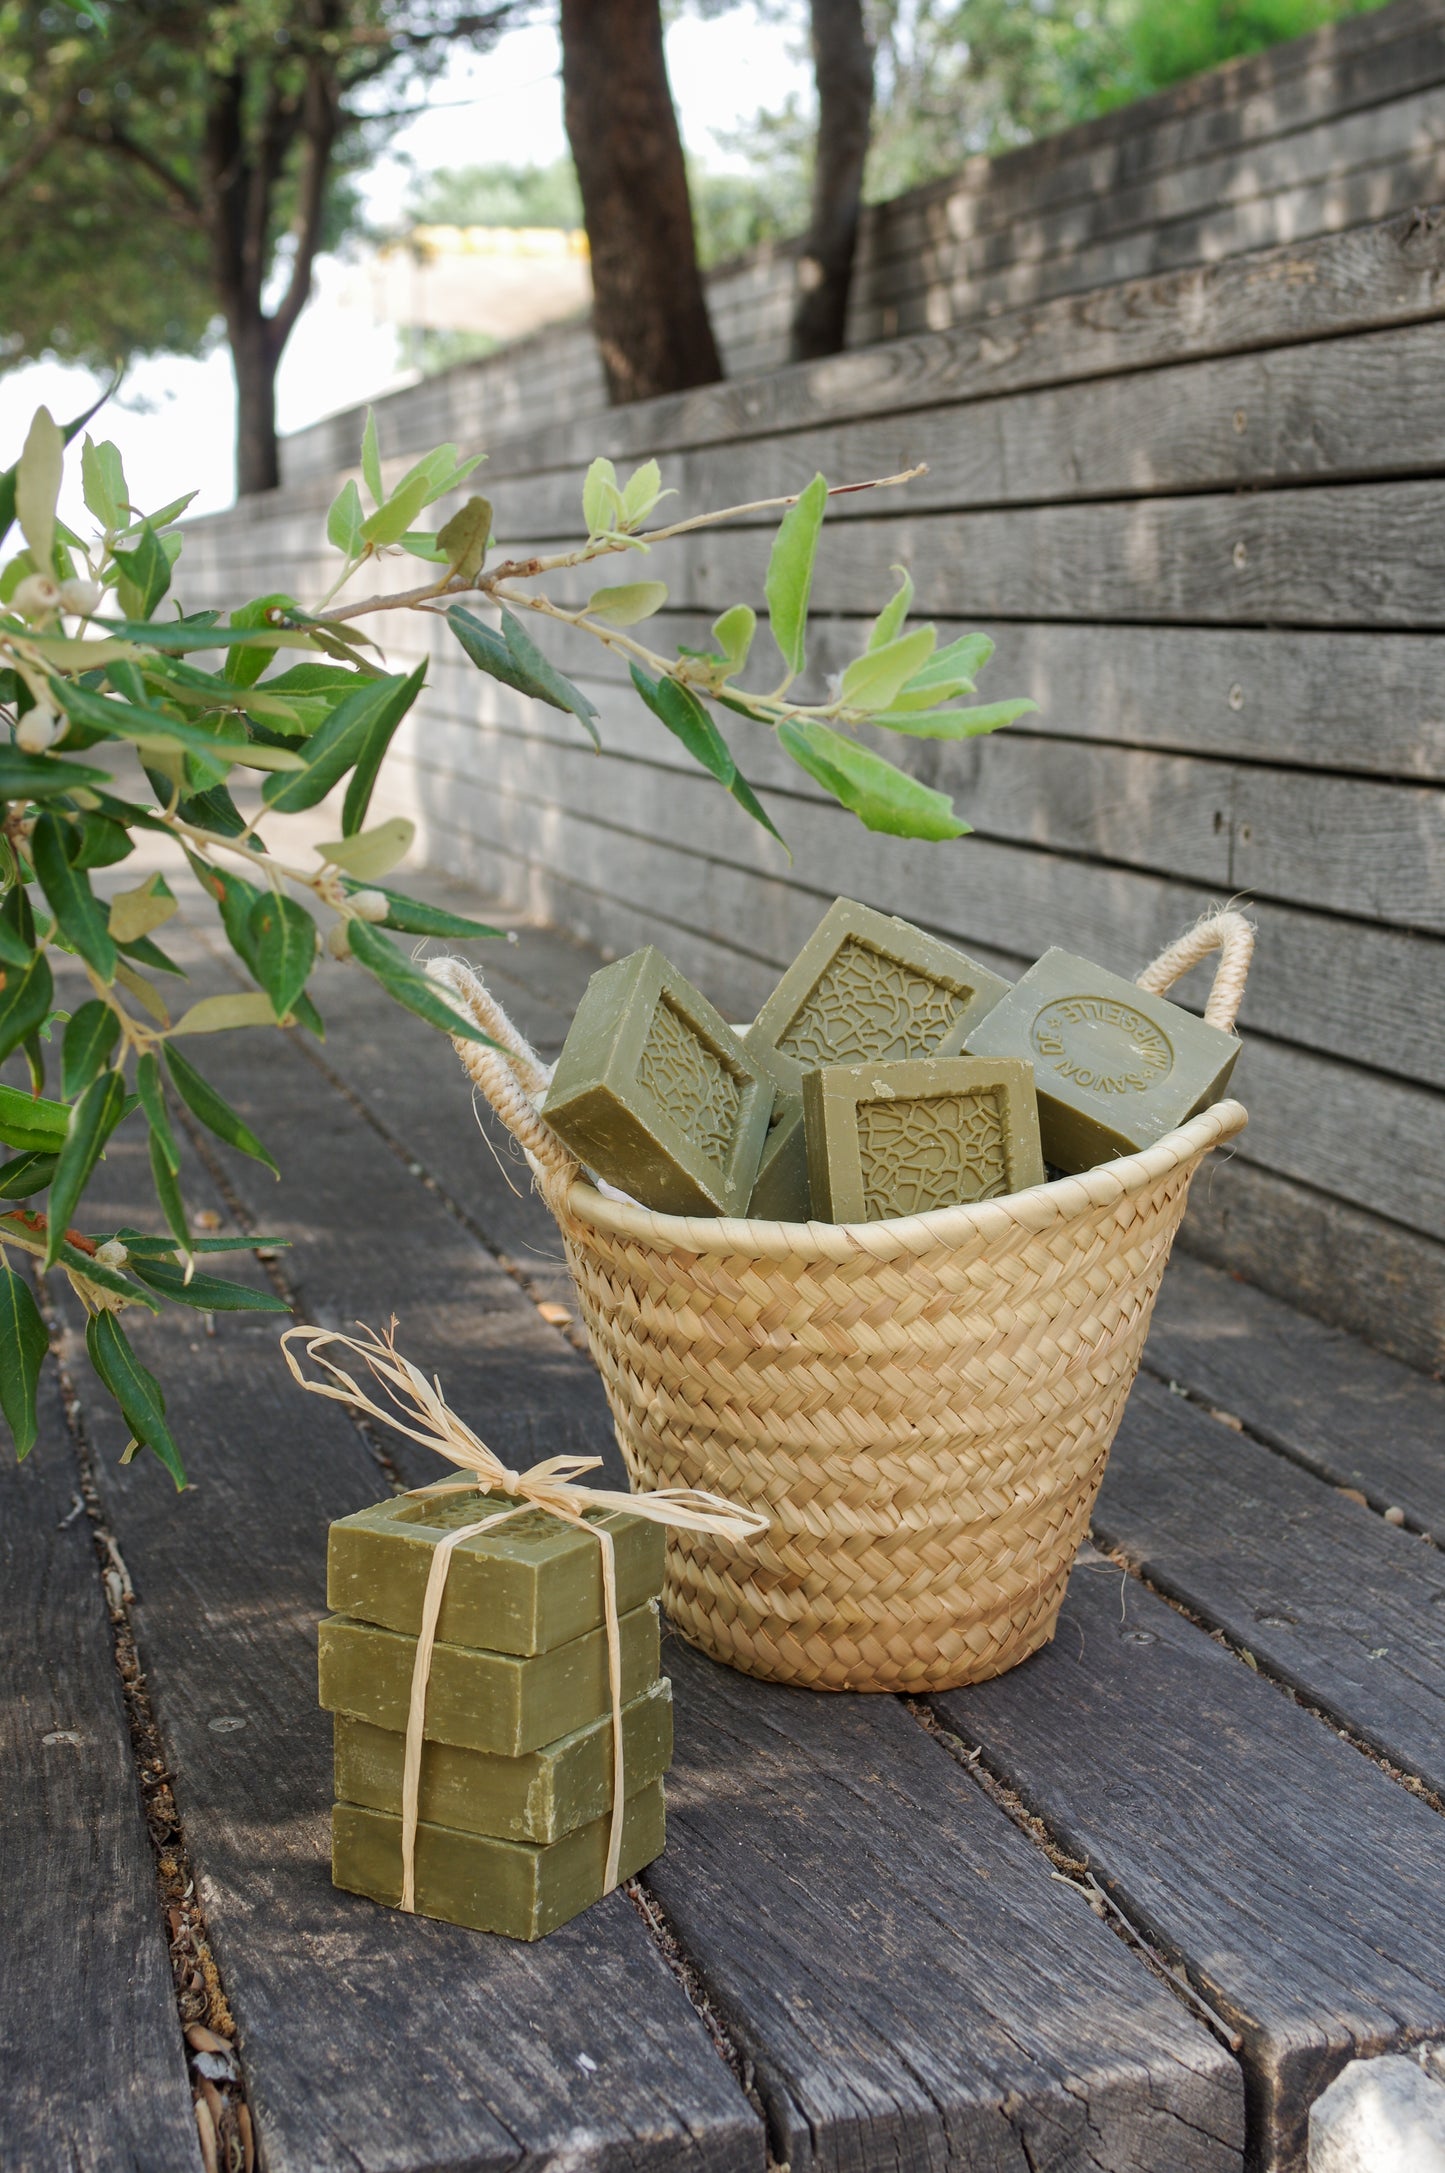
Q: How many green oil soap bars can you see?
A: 9